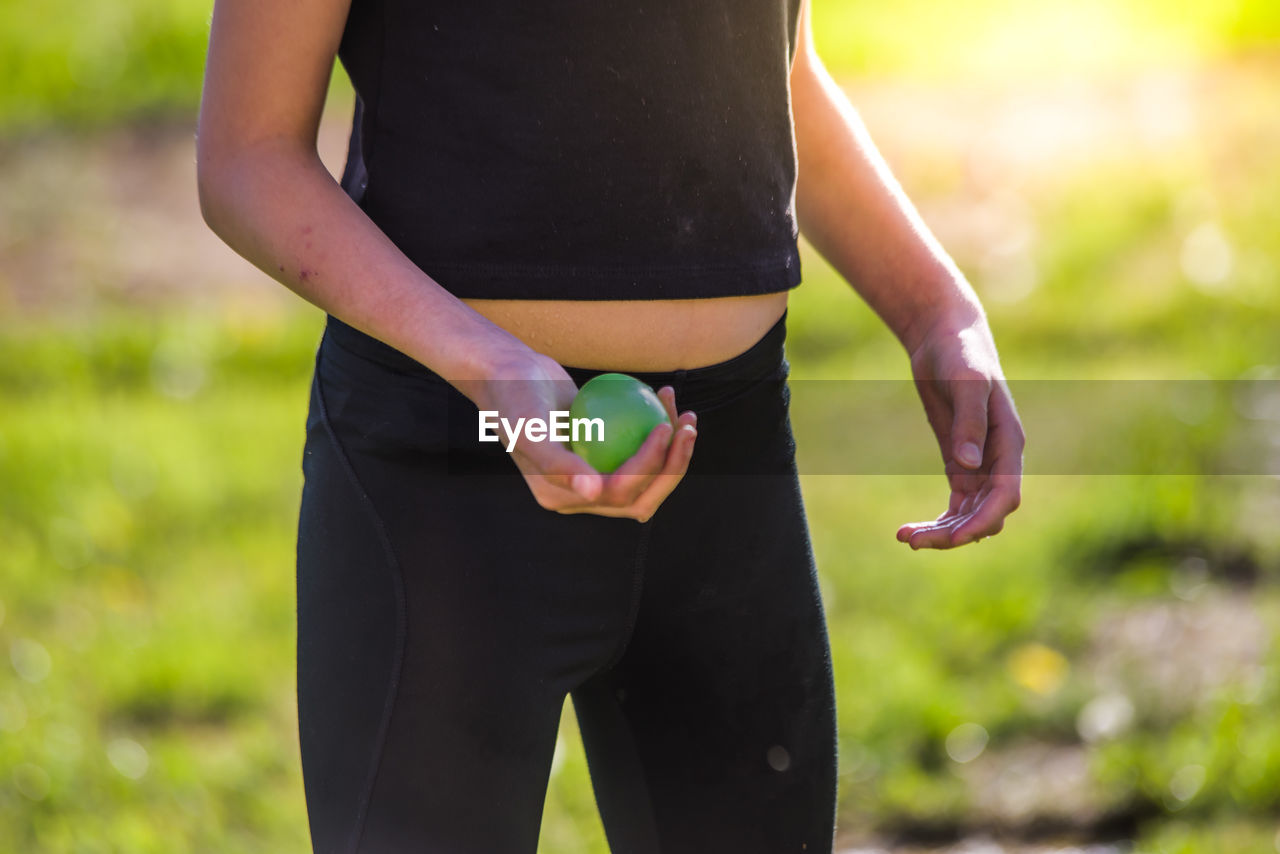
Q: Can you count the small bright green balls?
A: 1